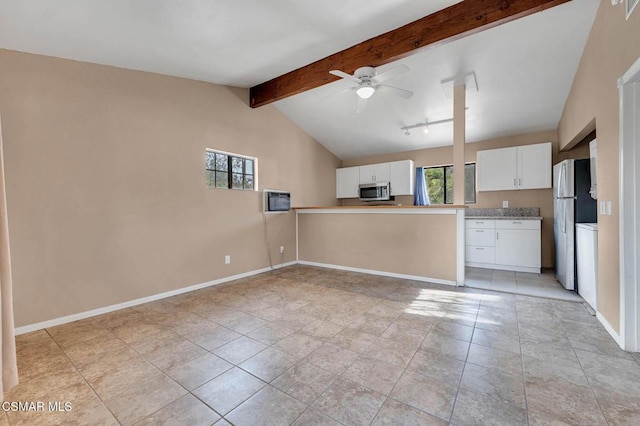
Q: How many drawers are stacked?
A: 3